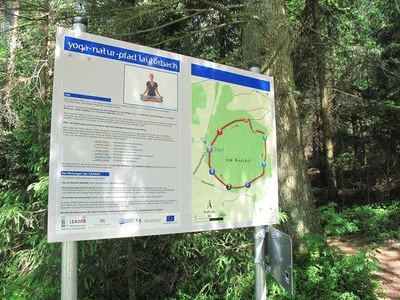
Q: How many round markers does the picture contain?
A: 8